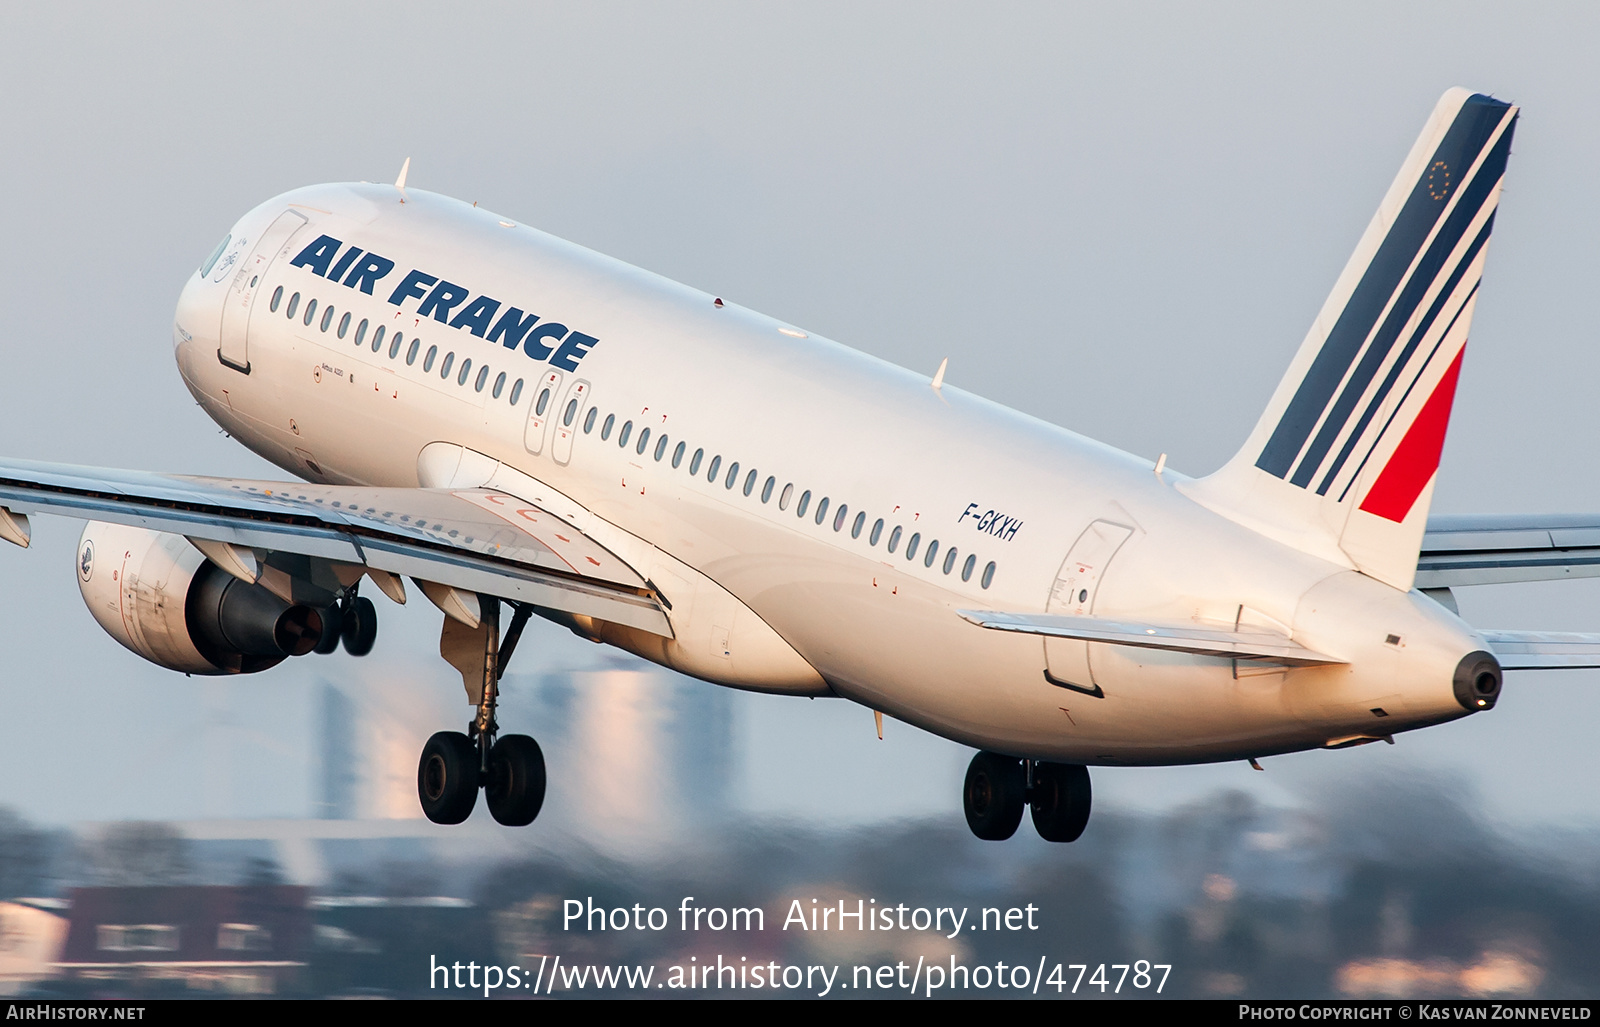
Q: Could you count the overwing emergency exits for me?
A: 2